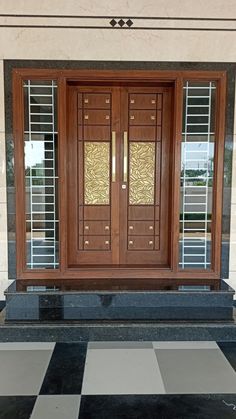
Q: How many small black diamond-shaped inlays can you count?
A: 3